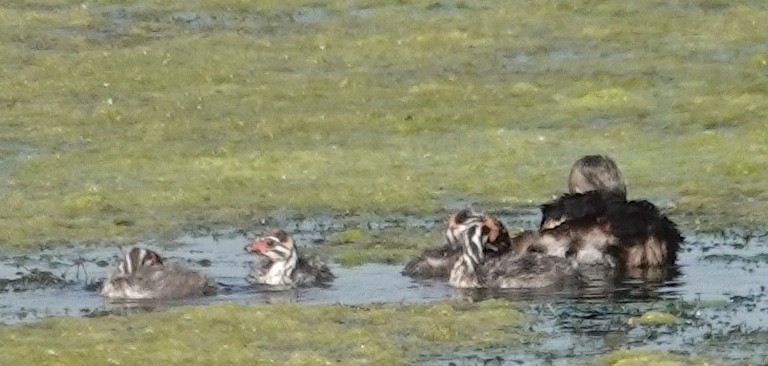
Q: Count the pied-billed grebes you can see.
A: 5